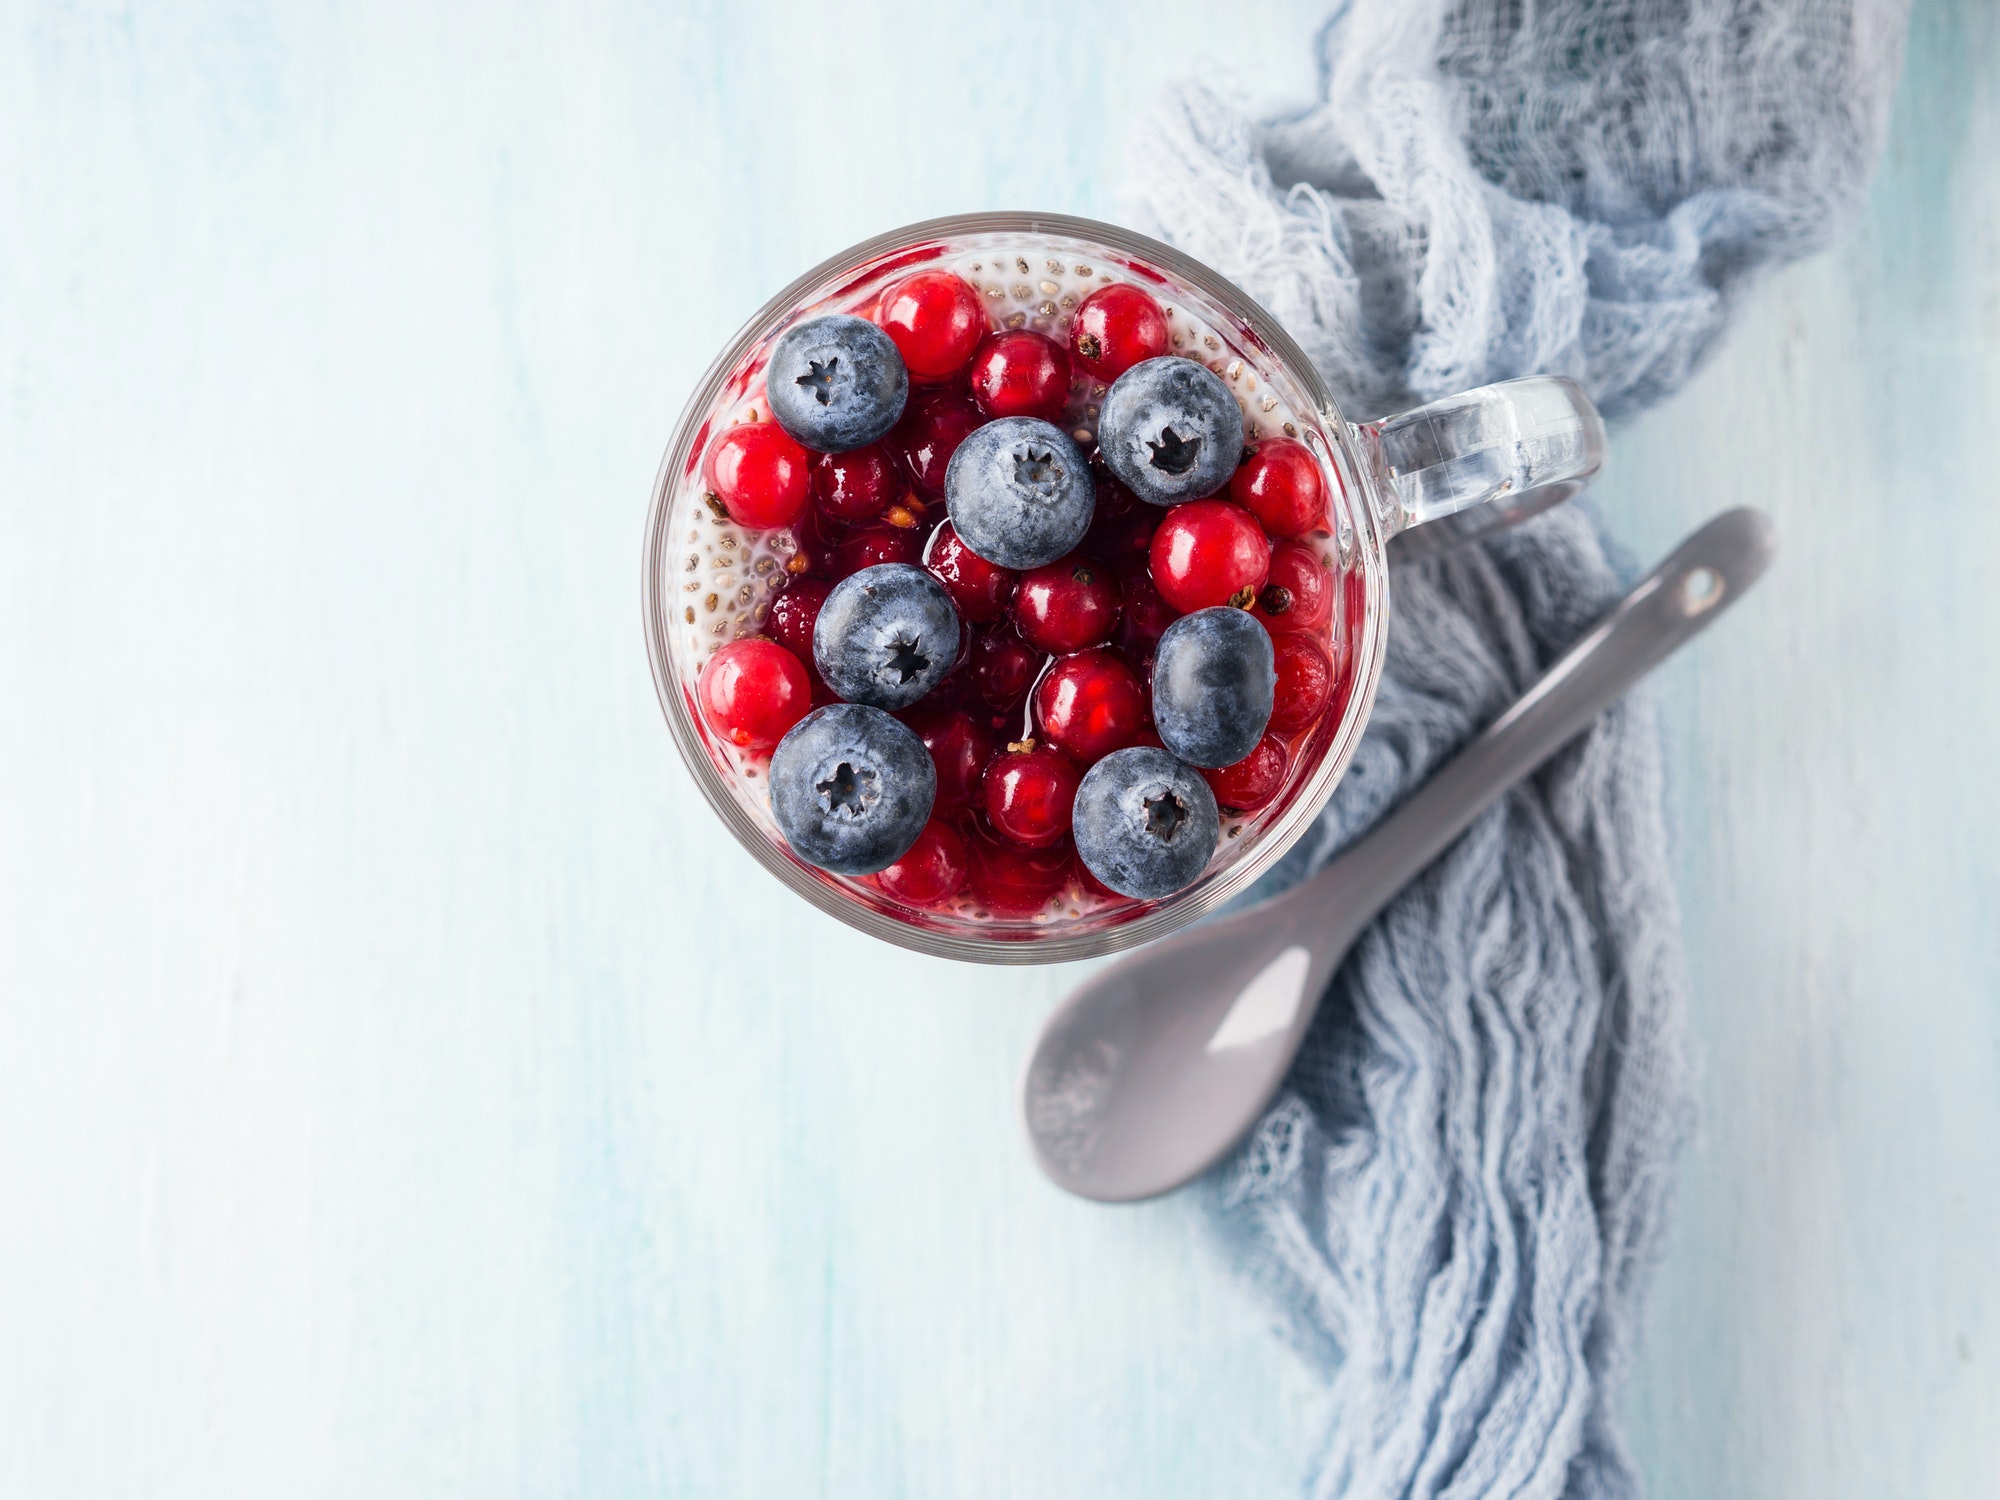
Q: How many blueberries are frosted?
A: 7